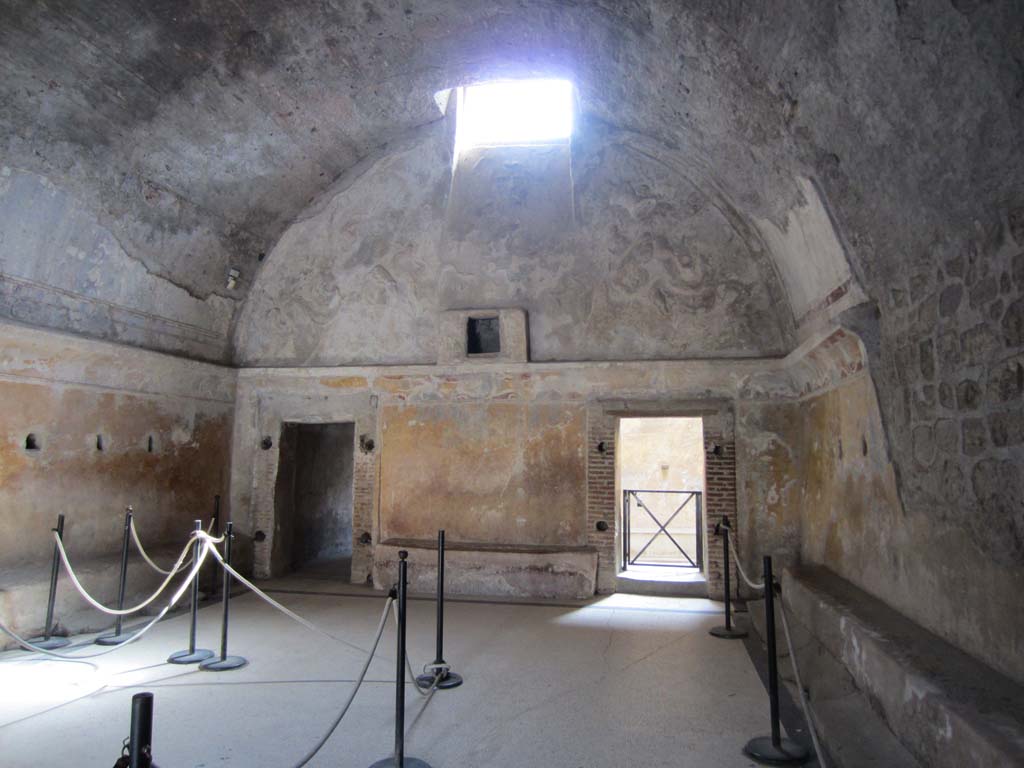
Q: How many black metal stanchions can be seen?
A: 10